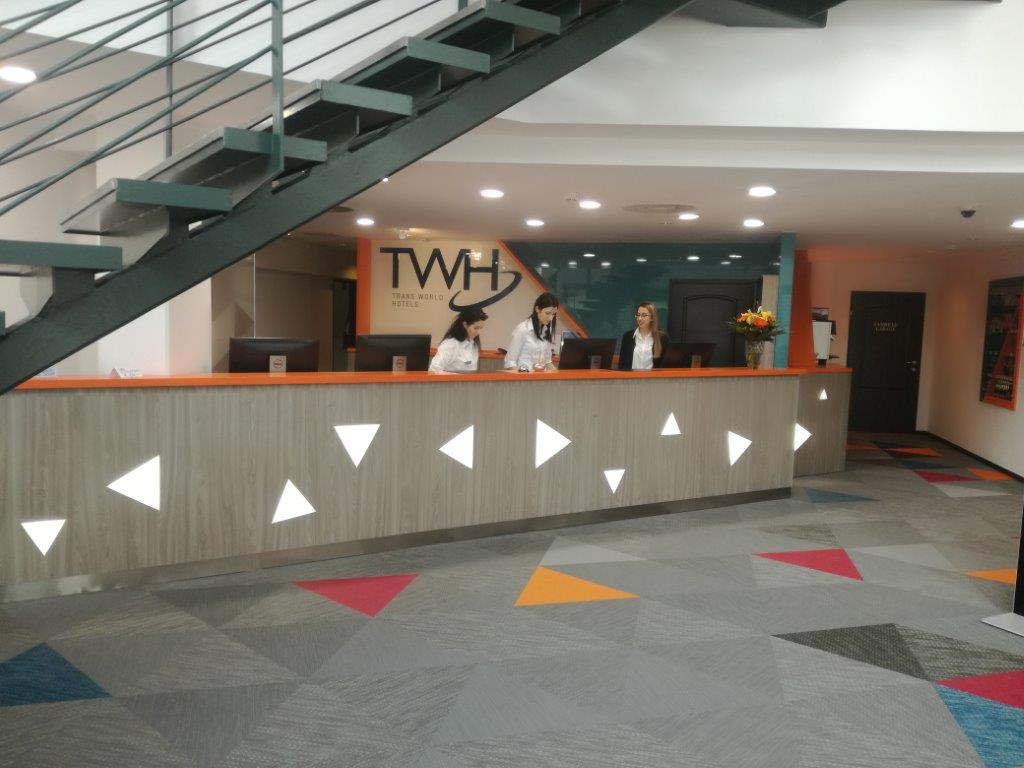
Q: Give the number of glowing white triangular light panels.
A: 11